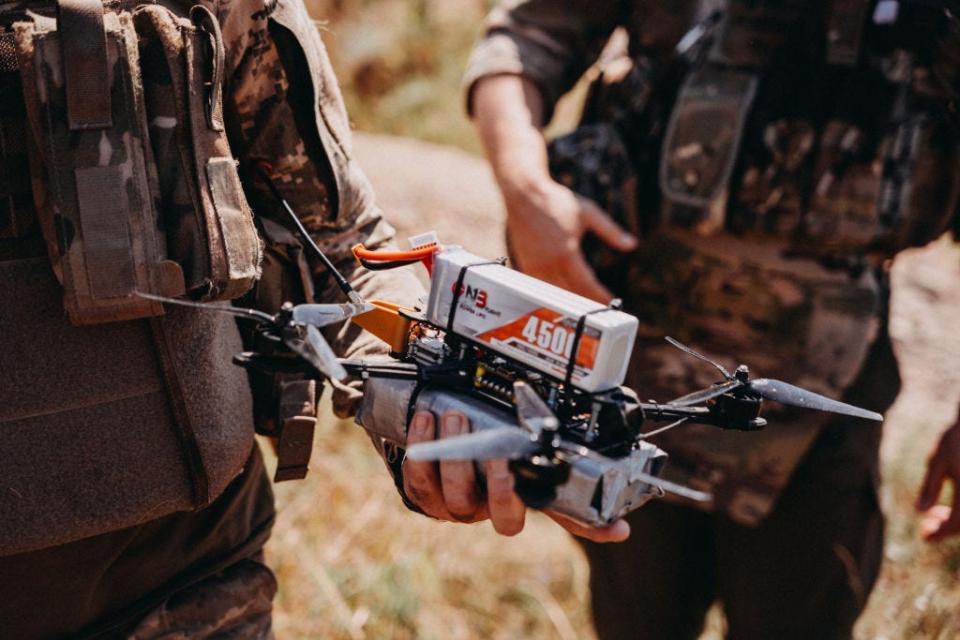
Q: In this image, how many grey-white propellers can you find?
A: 3